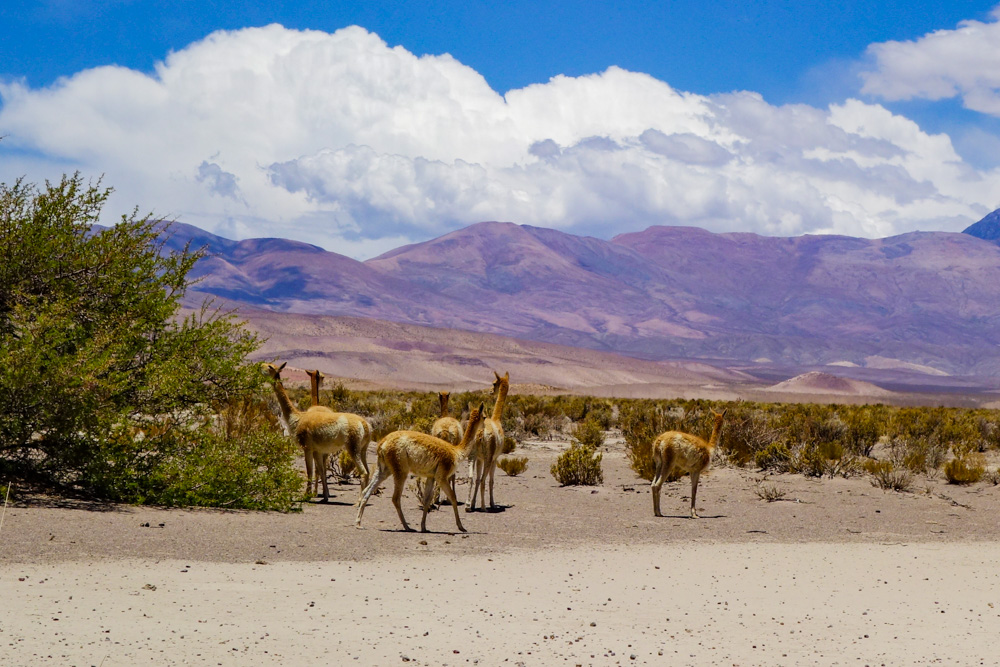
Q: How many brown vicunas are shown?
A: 6